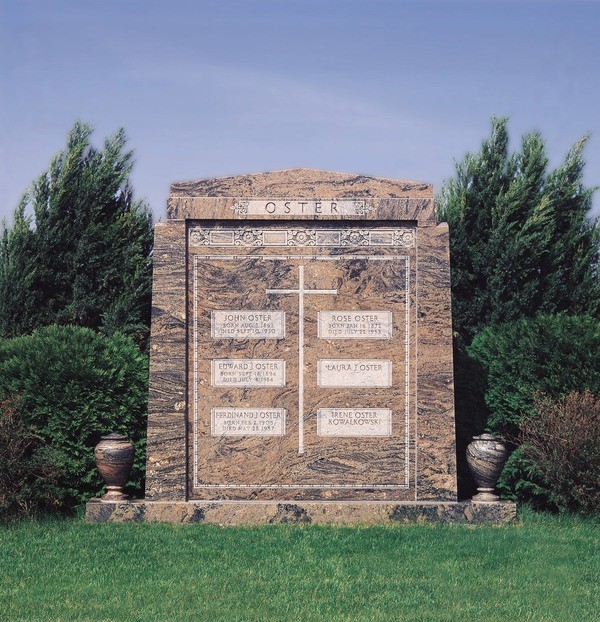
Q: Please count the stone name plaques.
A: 6